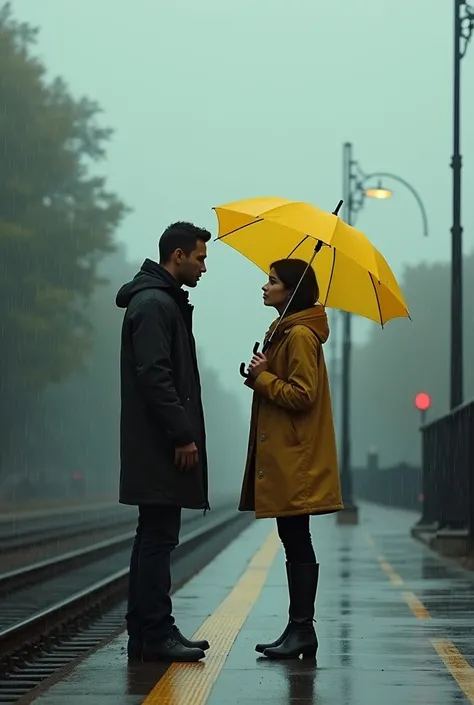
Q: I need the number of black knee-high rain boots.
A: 2